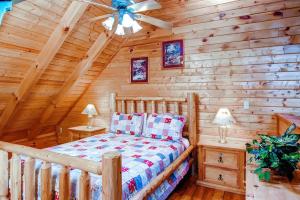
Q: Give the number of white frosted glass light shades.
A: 4